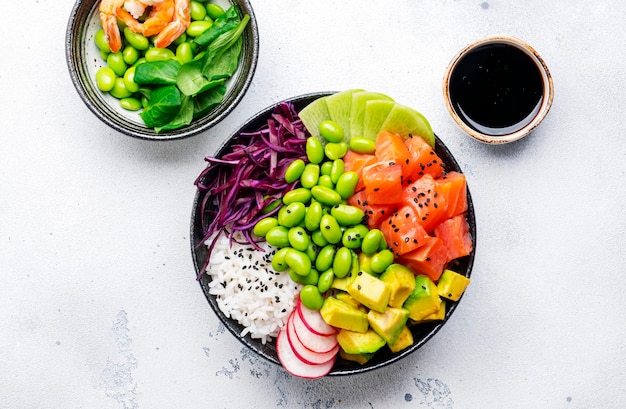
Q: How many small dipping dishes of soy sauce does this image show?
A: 1